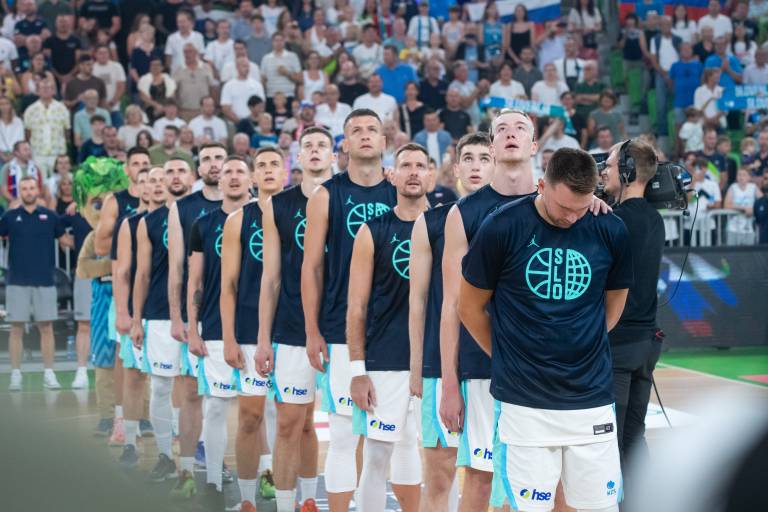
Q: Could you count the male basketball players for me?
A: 13